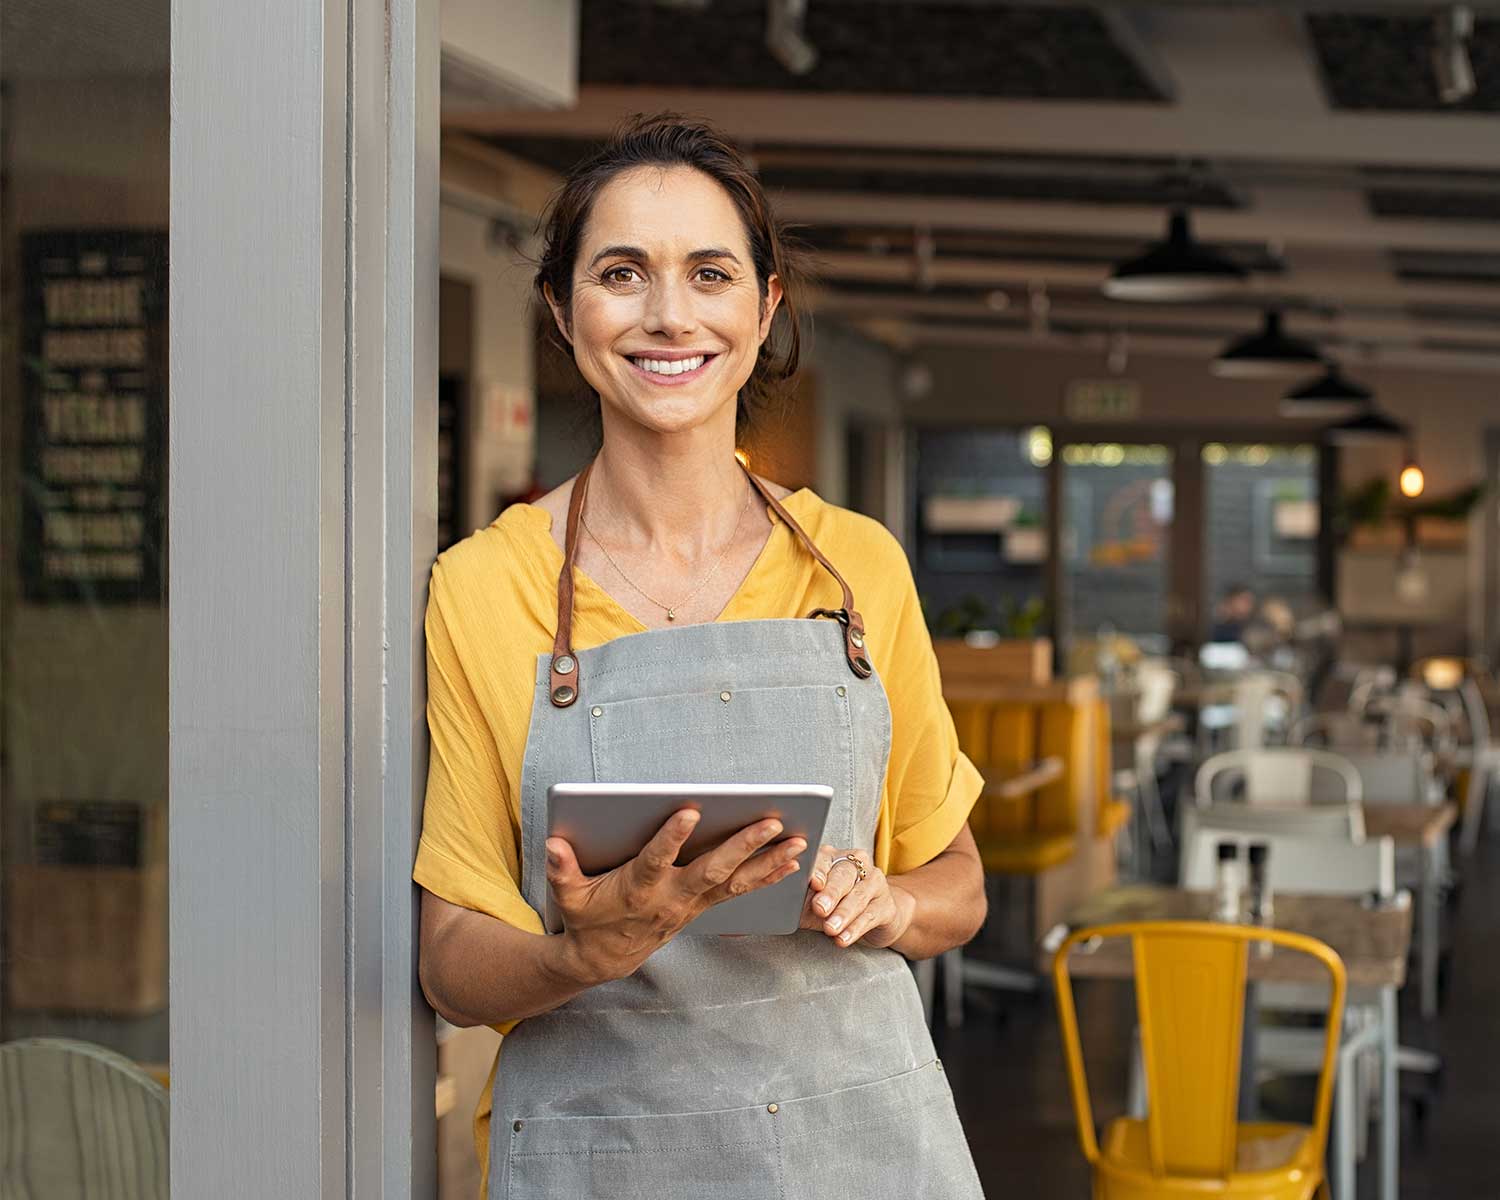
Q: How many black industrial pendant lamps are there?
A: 4